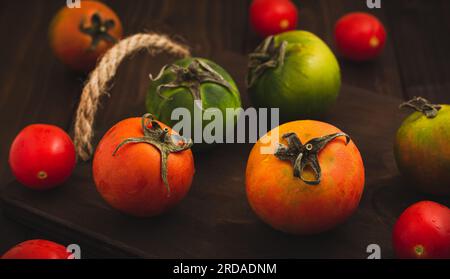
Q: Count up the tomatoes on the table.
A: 11